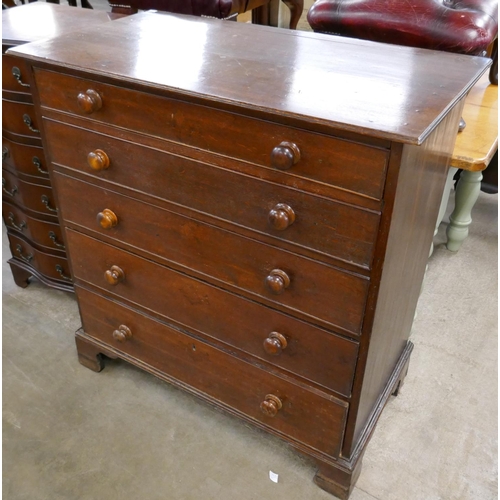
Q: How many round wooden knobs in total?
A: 10